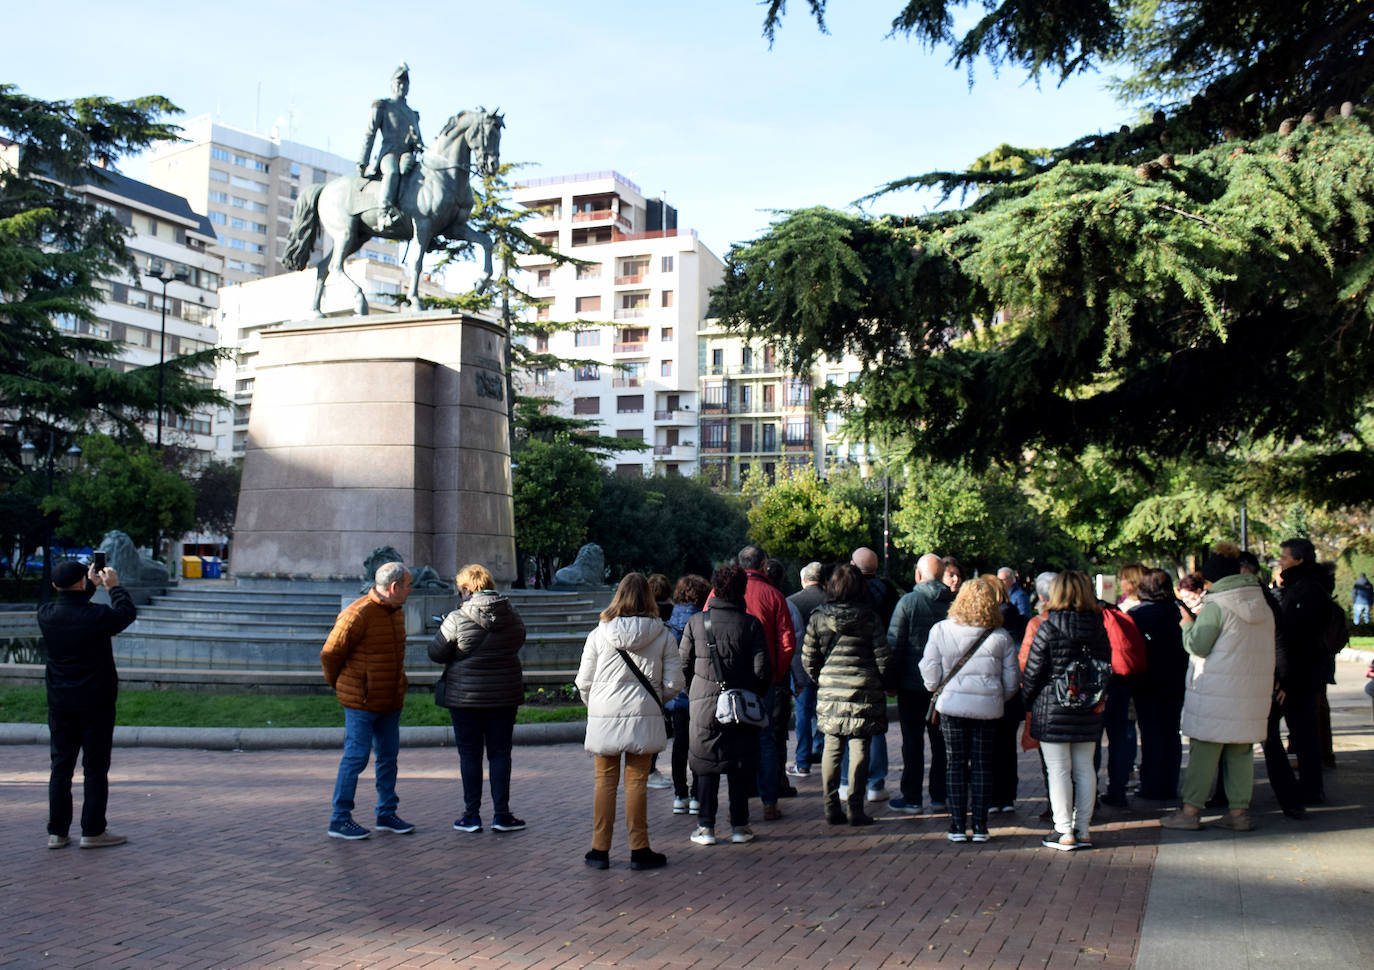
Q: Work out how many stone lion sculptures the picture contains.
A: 3